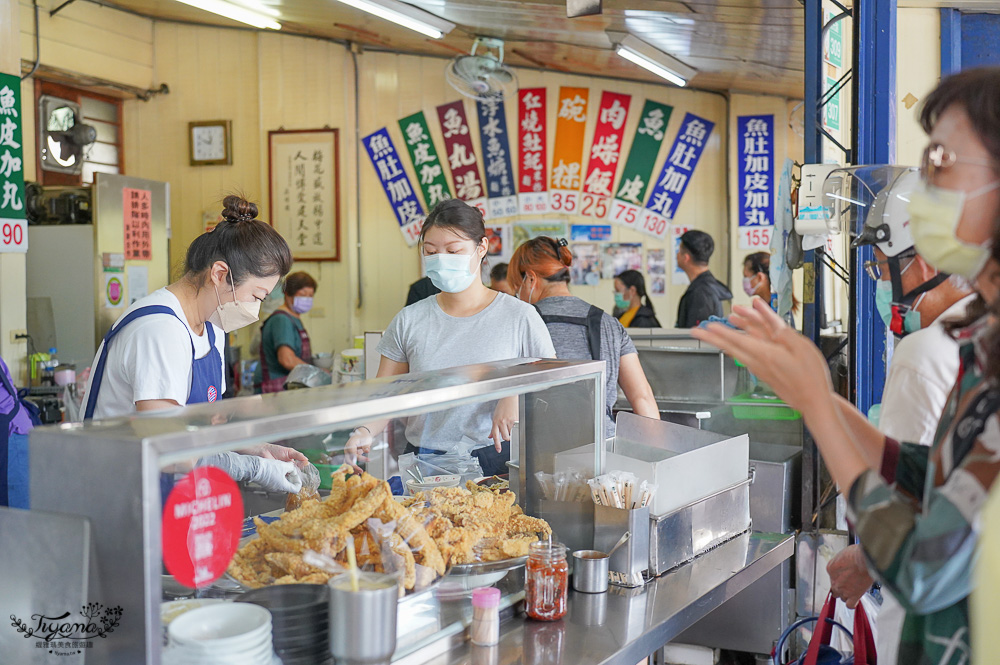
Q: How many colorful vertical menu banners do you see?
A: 11